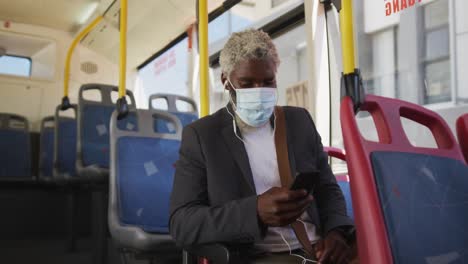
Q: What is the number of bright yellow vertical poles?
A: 4